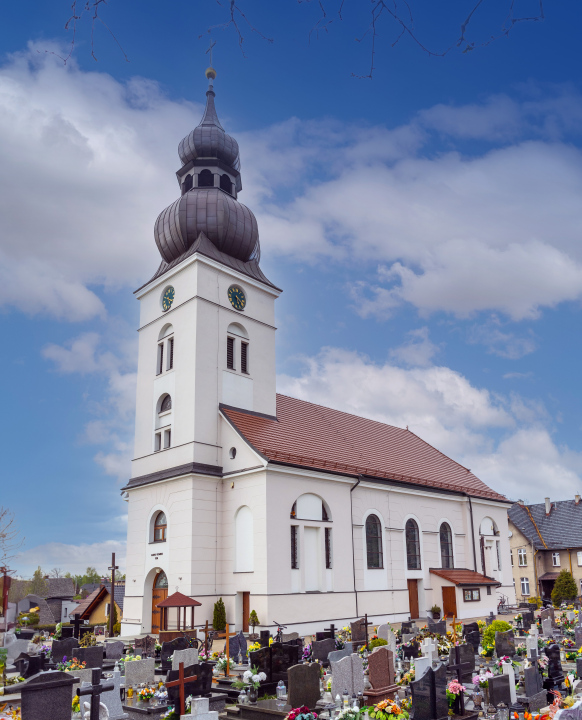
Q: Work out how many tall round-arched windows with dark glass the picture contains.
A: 3